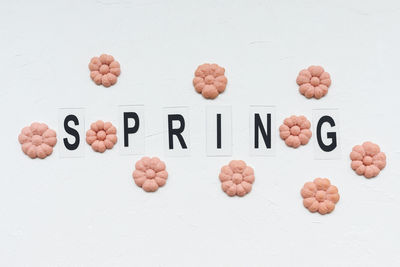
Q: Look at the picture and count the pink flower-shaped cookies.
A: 10